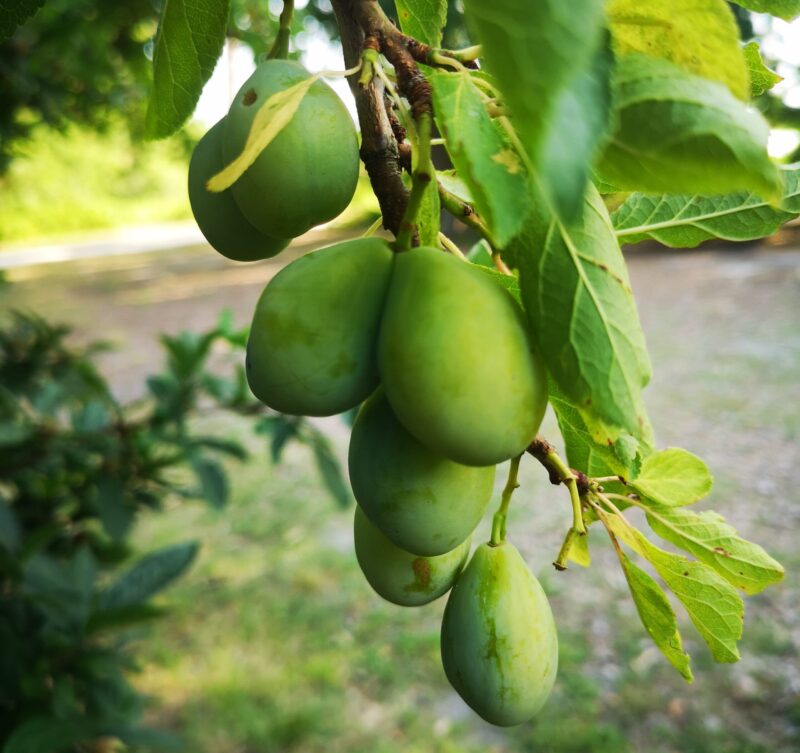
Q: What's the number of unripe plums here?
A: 7